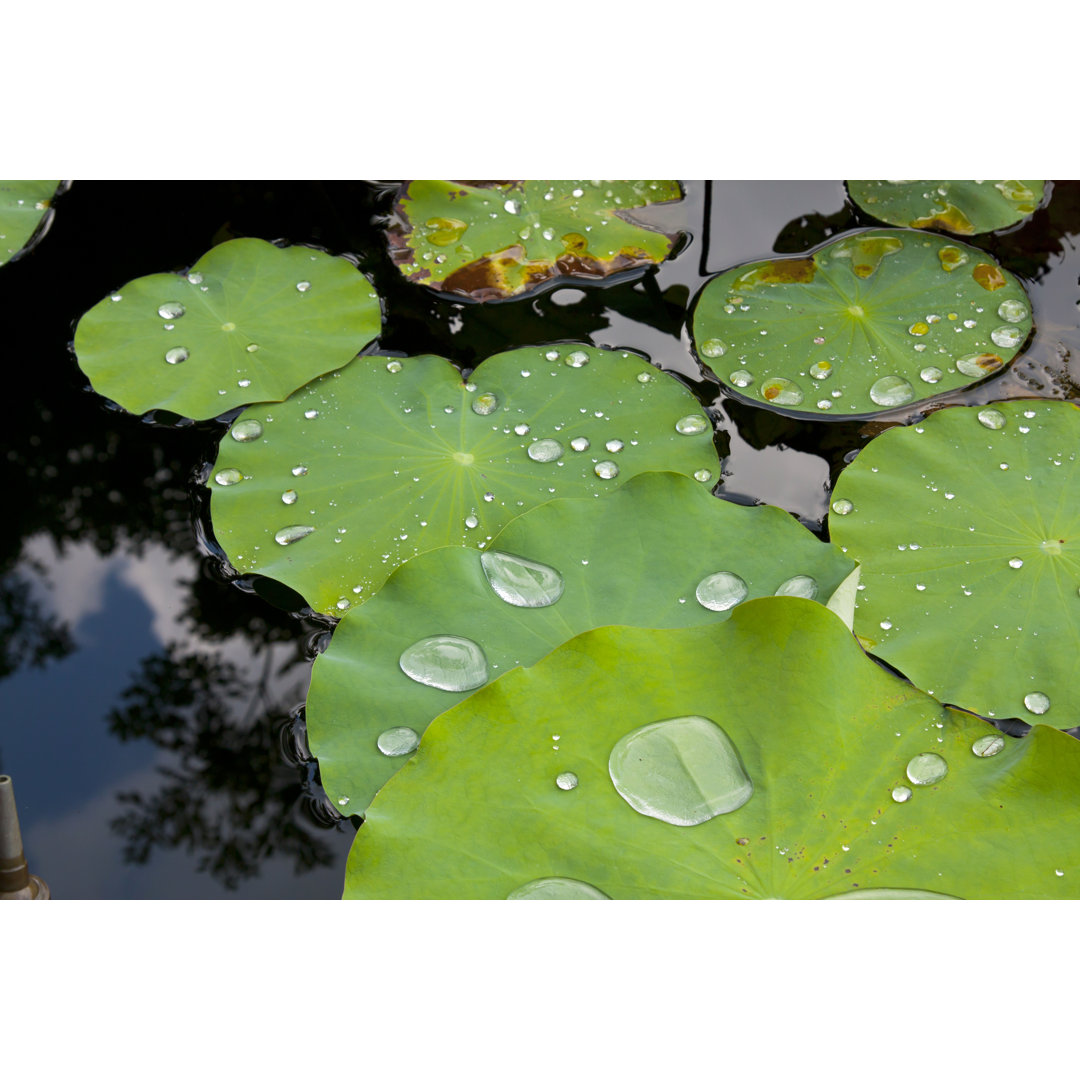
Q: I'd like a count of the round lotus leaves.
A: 9